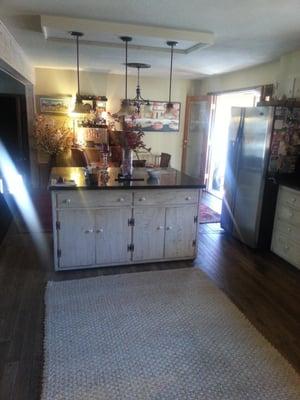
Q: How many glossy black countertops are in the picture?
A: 2